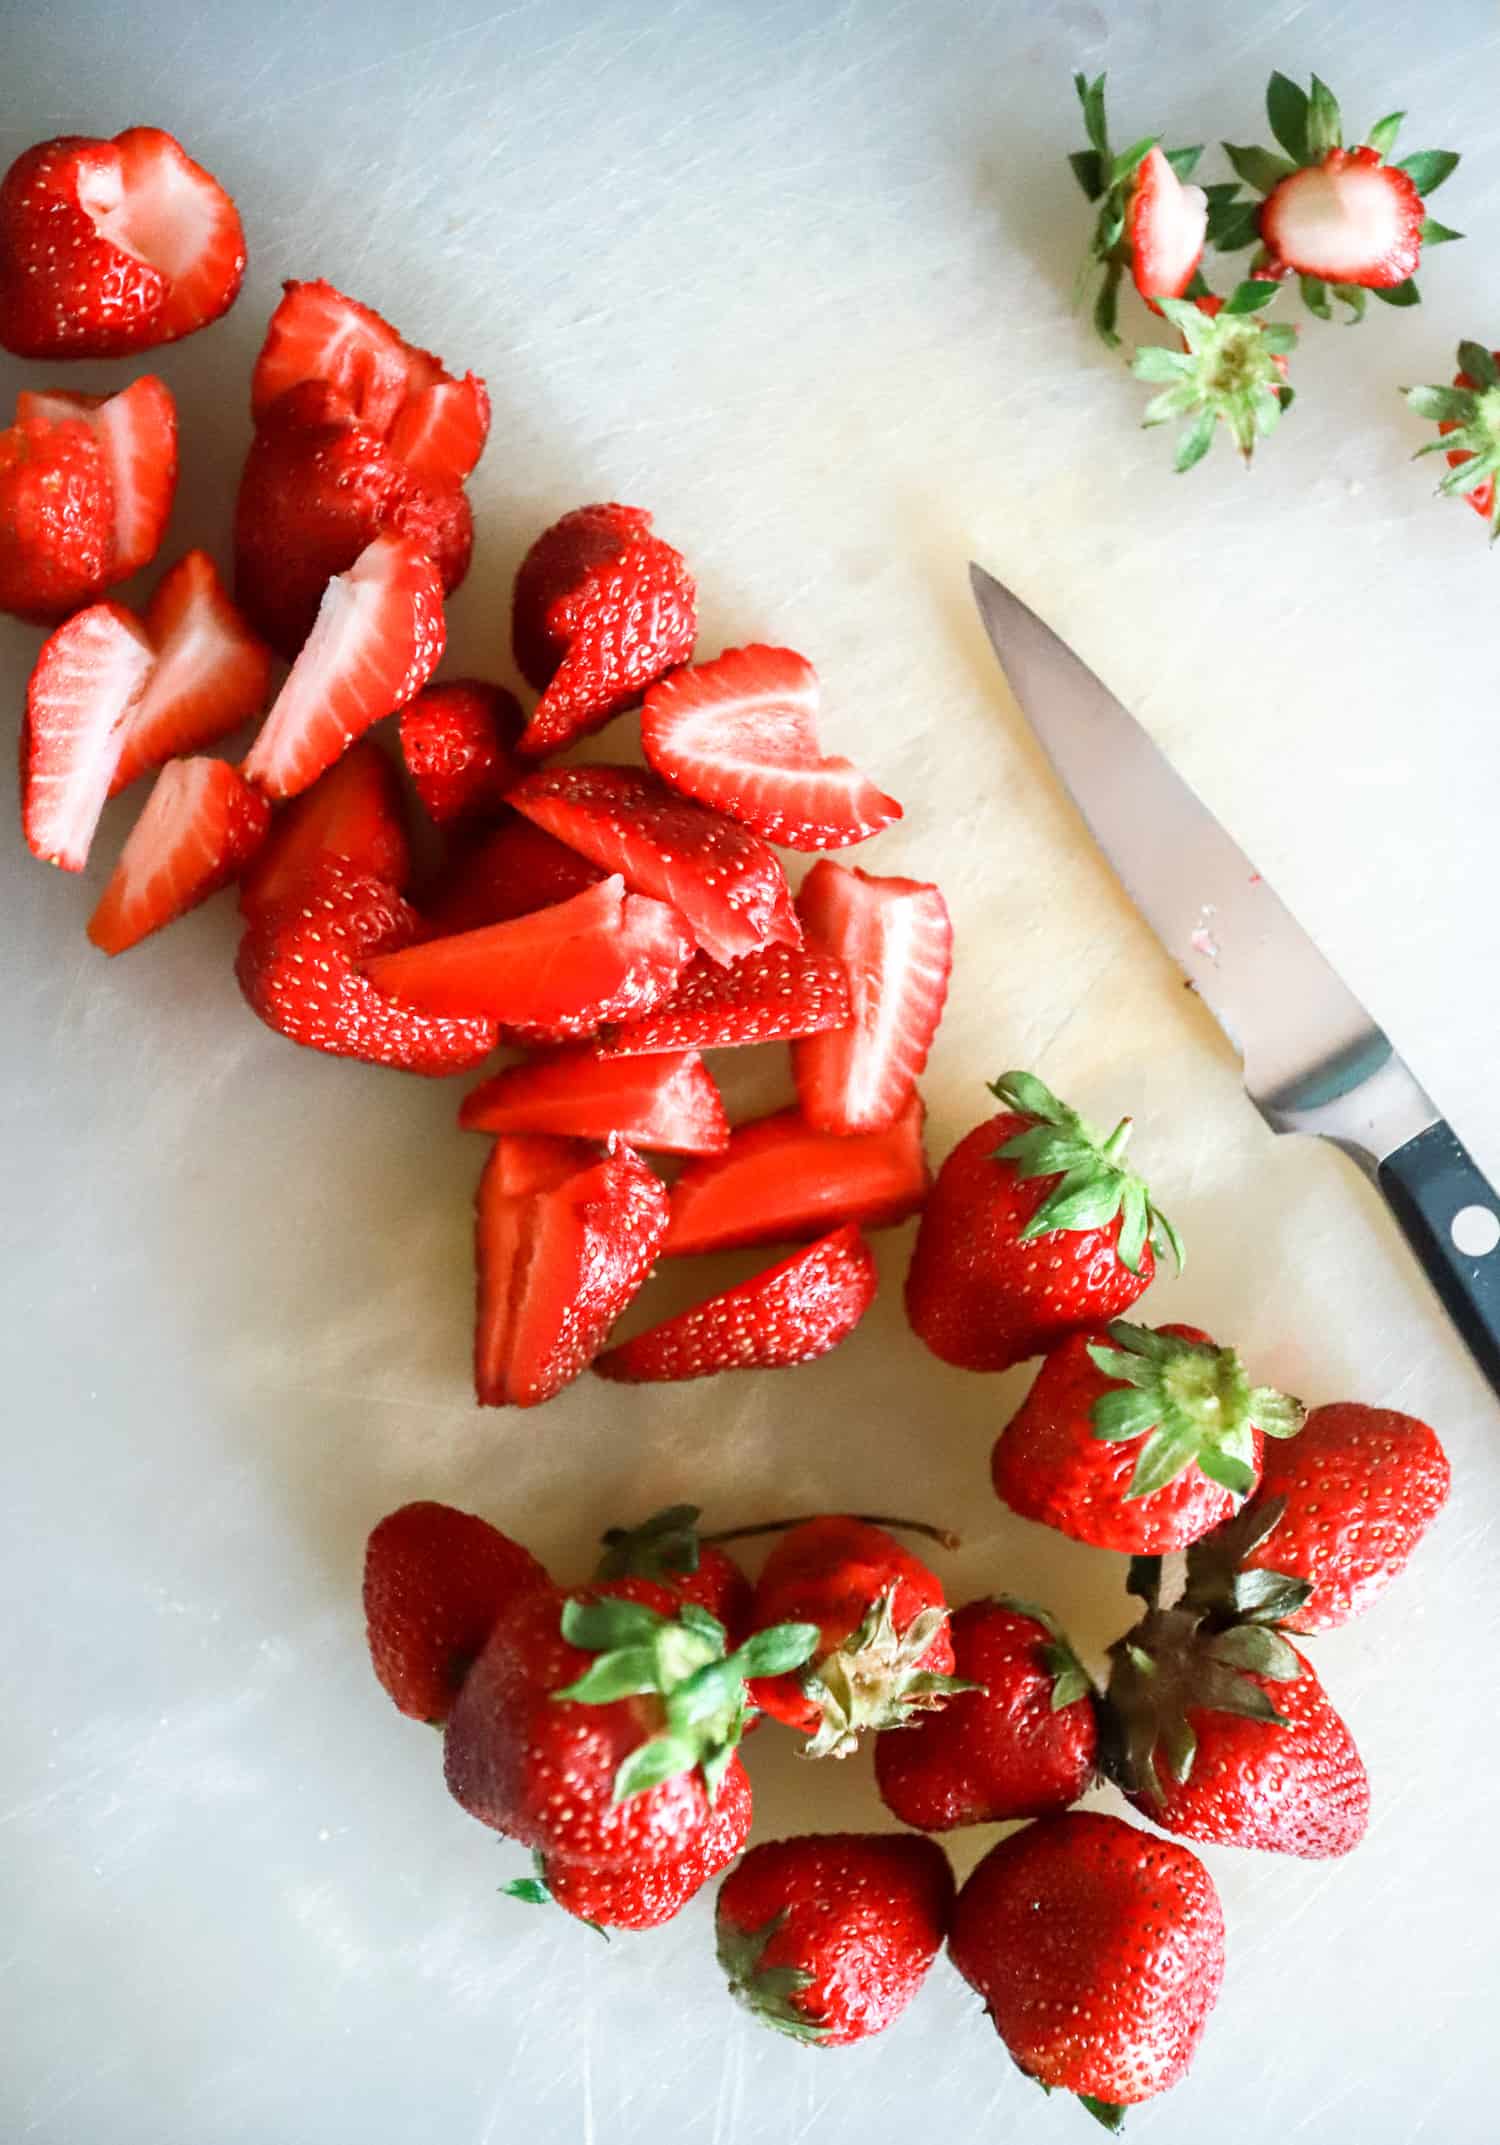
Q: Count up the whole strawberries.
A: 12